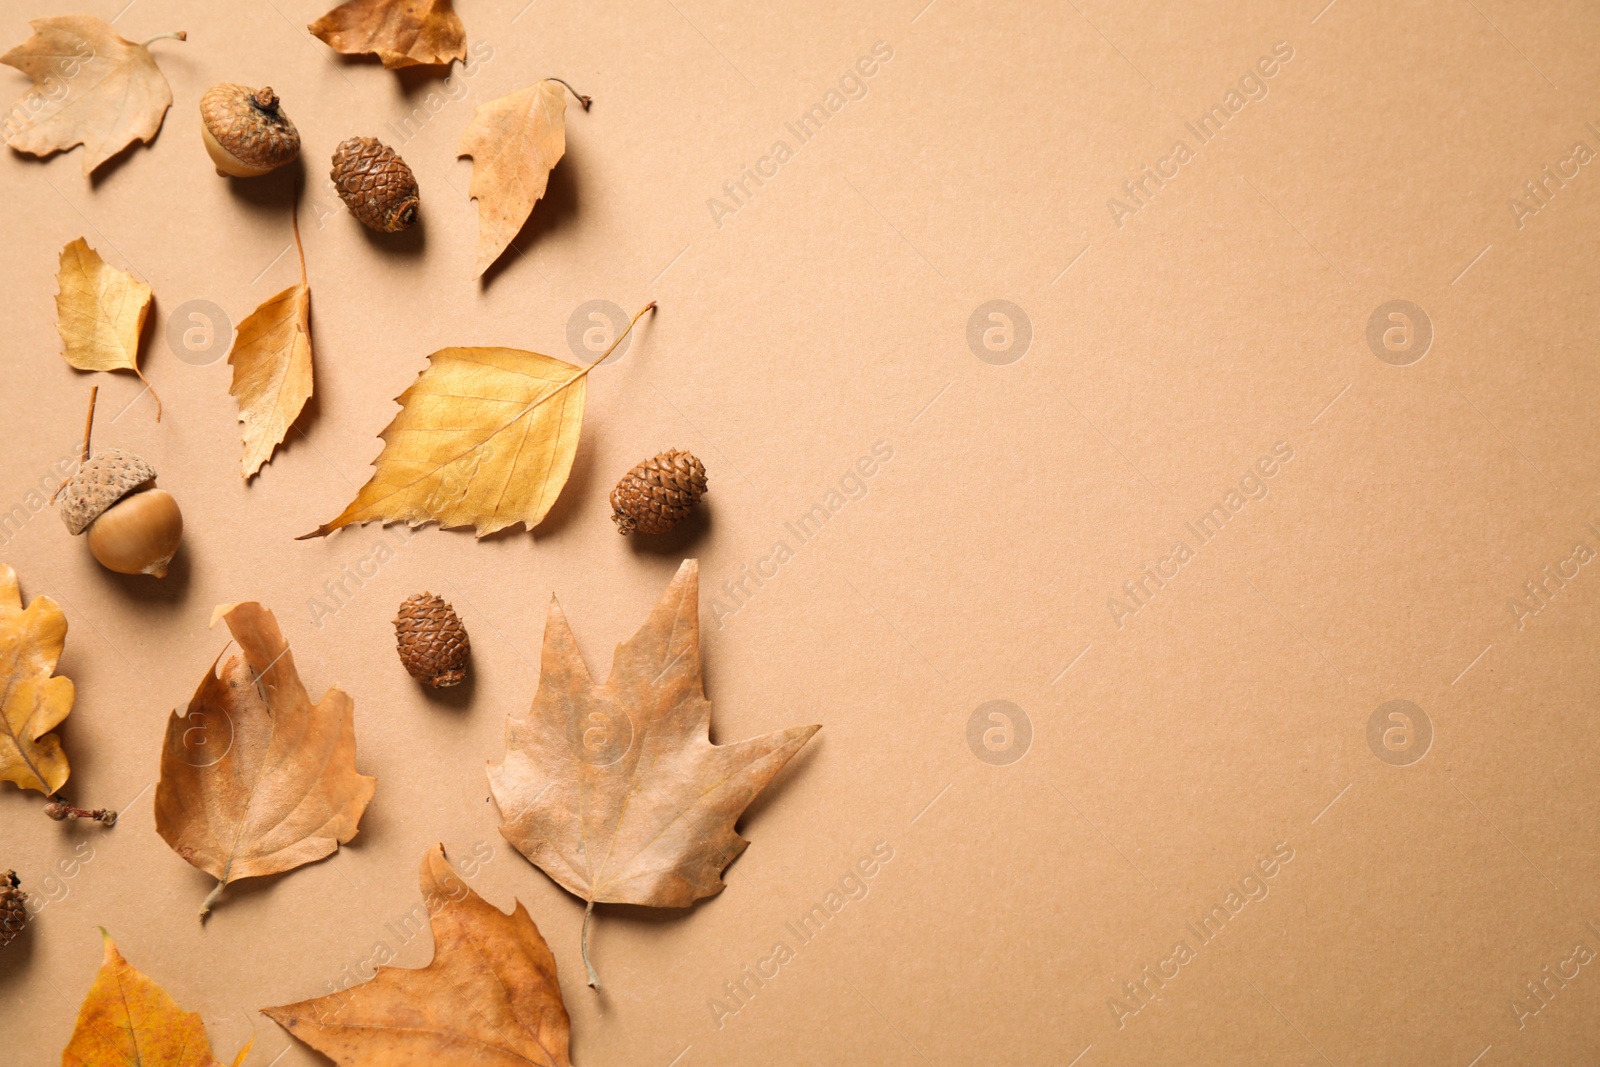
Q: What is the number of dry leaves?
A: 11